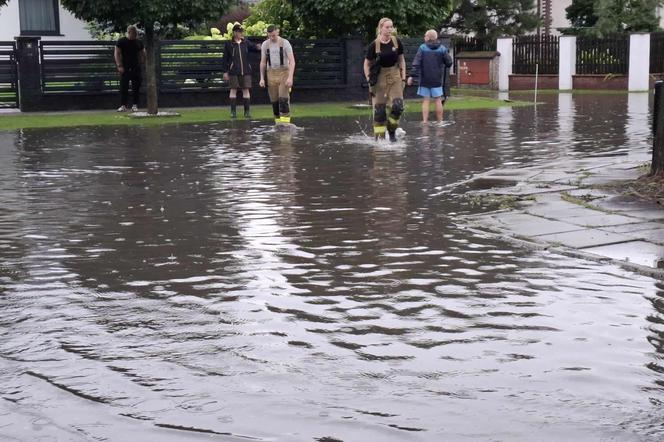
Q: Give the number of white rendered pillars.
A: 3